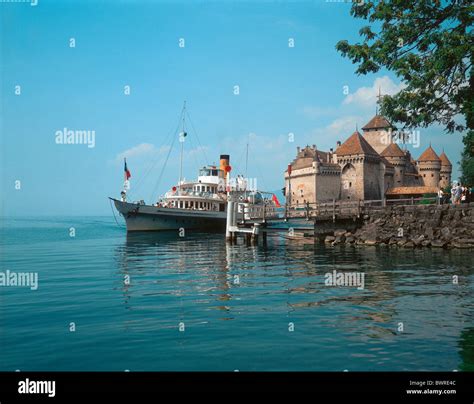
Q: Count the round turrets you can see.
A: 3